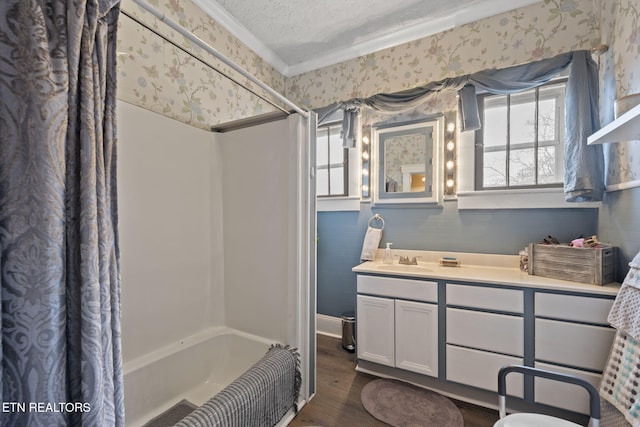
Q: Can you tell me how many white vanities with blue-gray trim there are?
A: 1